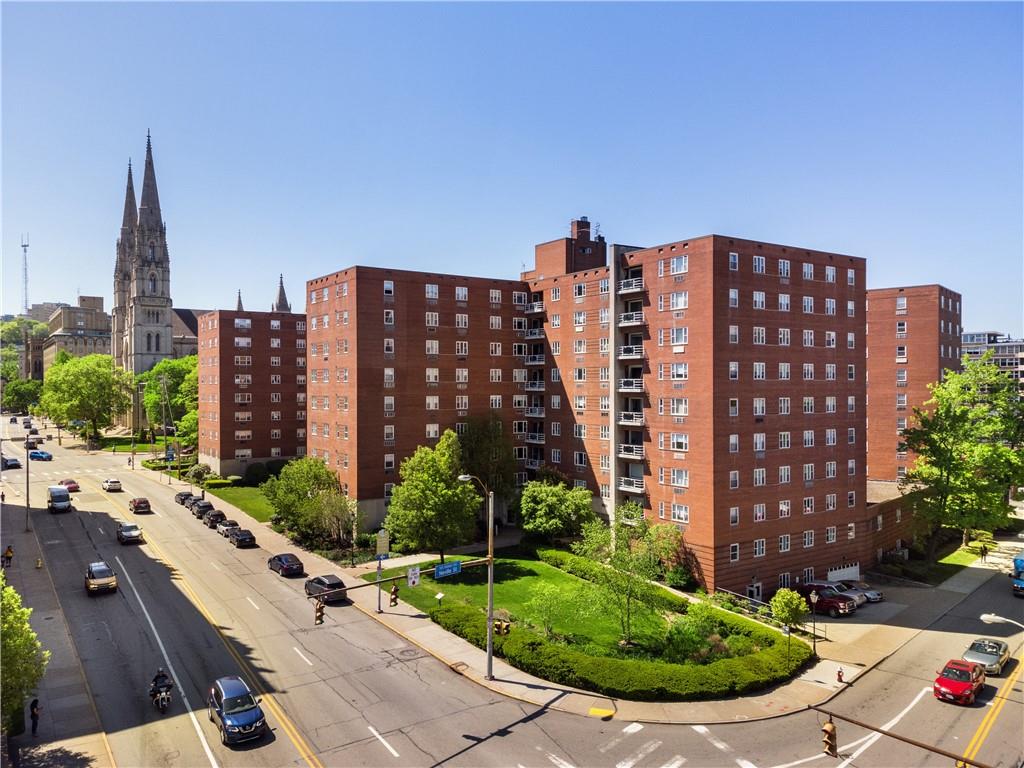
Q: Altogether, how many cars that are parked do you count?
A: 11